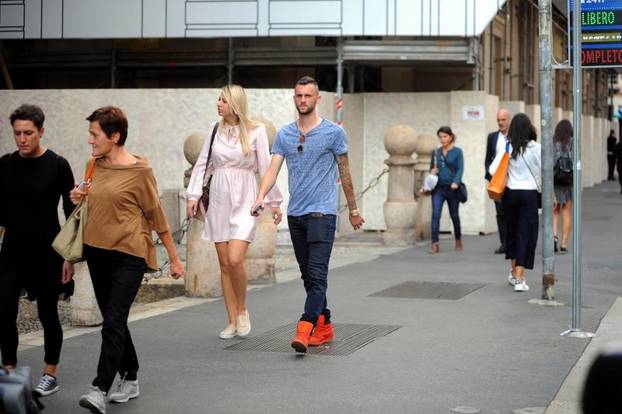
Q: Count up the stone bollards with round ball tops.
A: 4